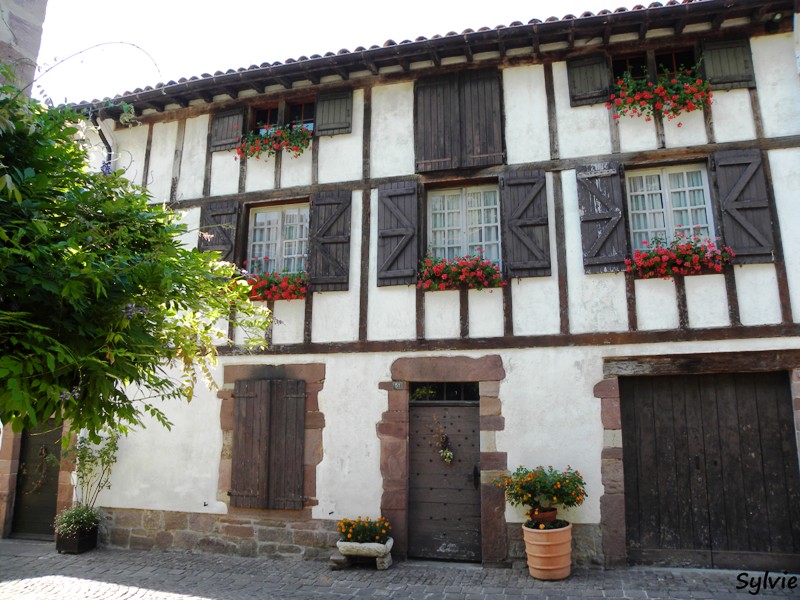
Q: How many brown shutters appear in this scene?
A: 14